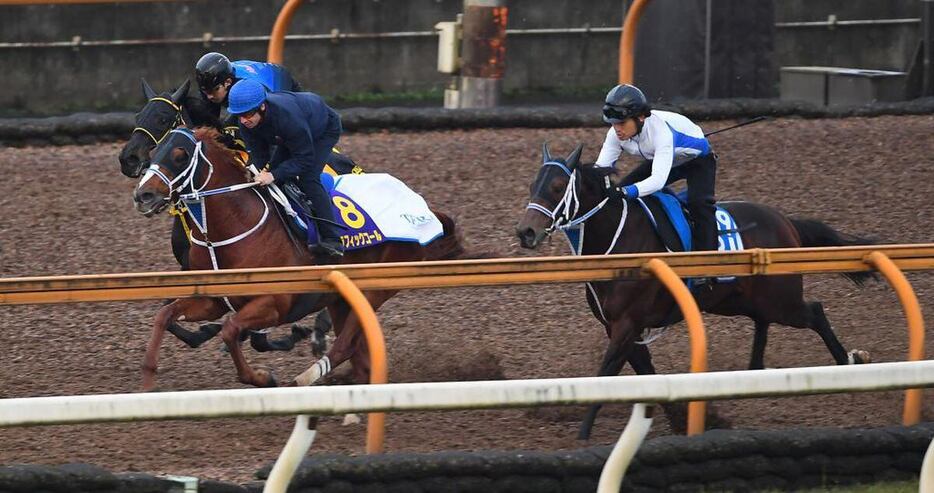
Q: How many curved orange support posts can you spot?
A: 5